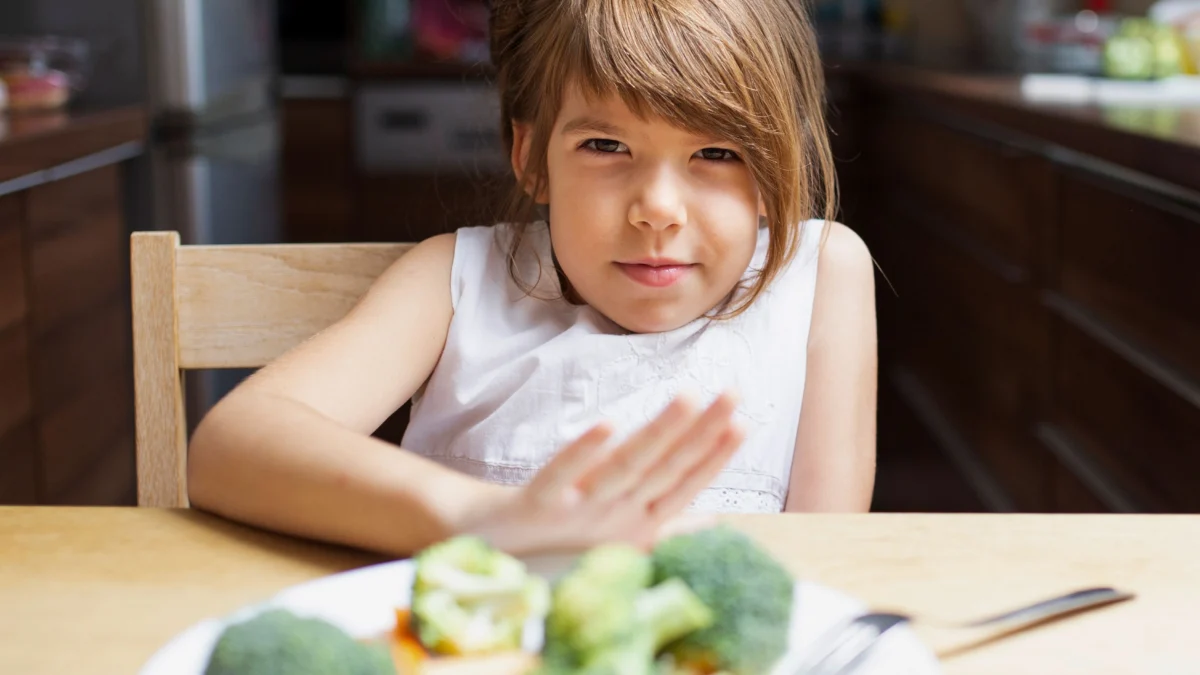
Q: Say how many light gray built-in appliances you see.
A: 1